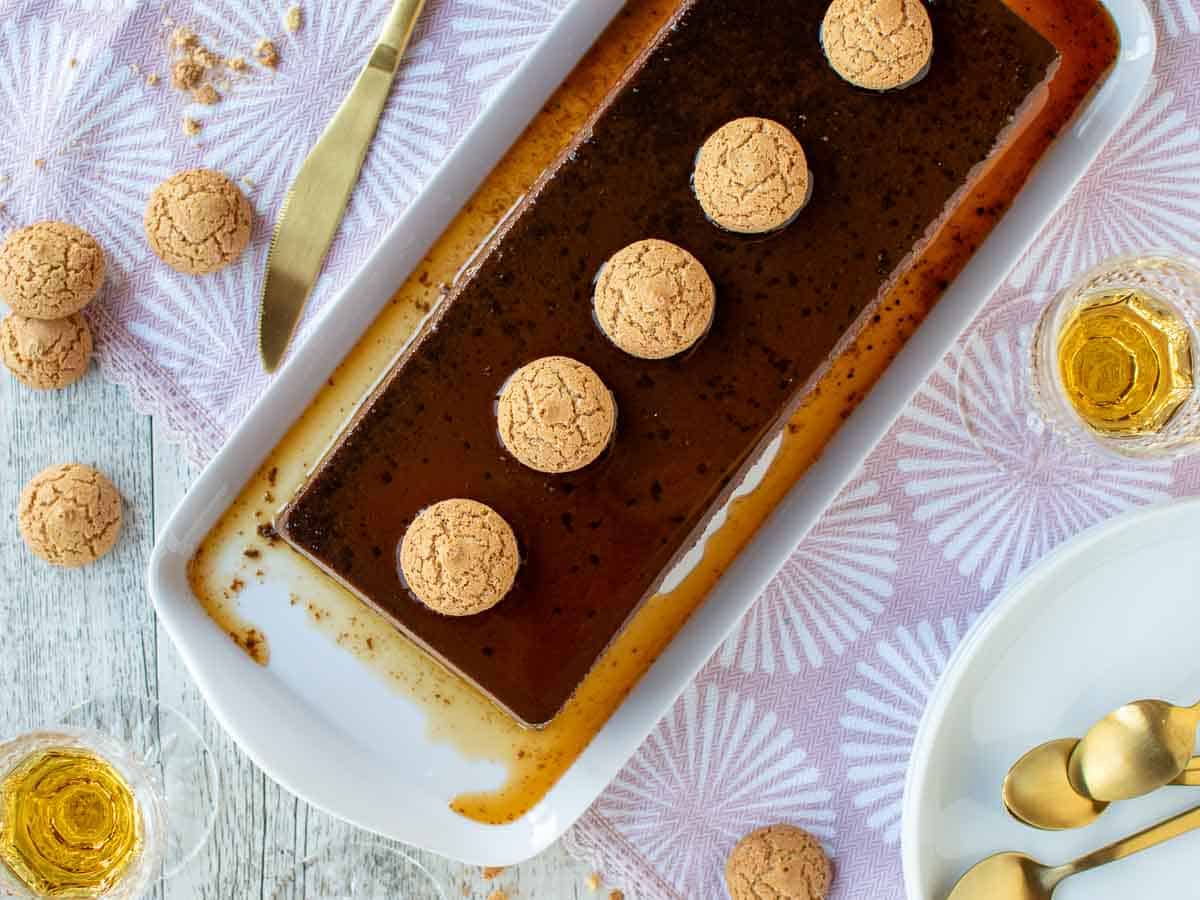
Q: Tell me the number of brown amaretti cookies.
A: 10